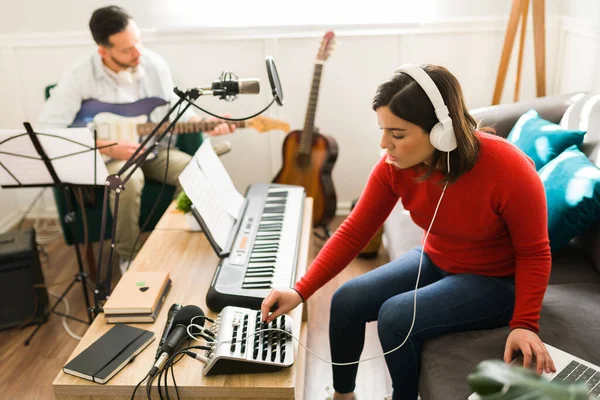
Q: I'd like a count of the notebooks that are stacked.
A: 2